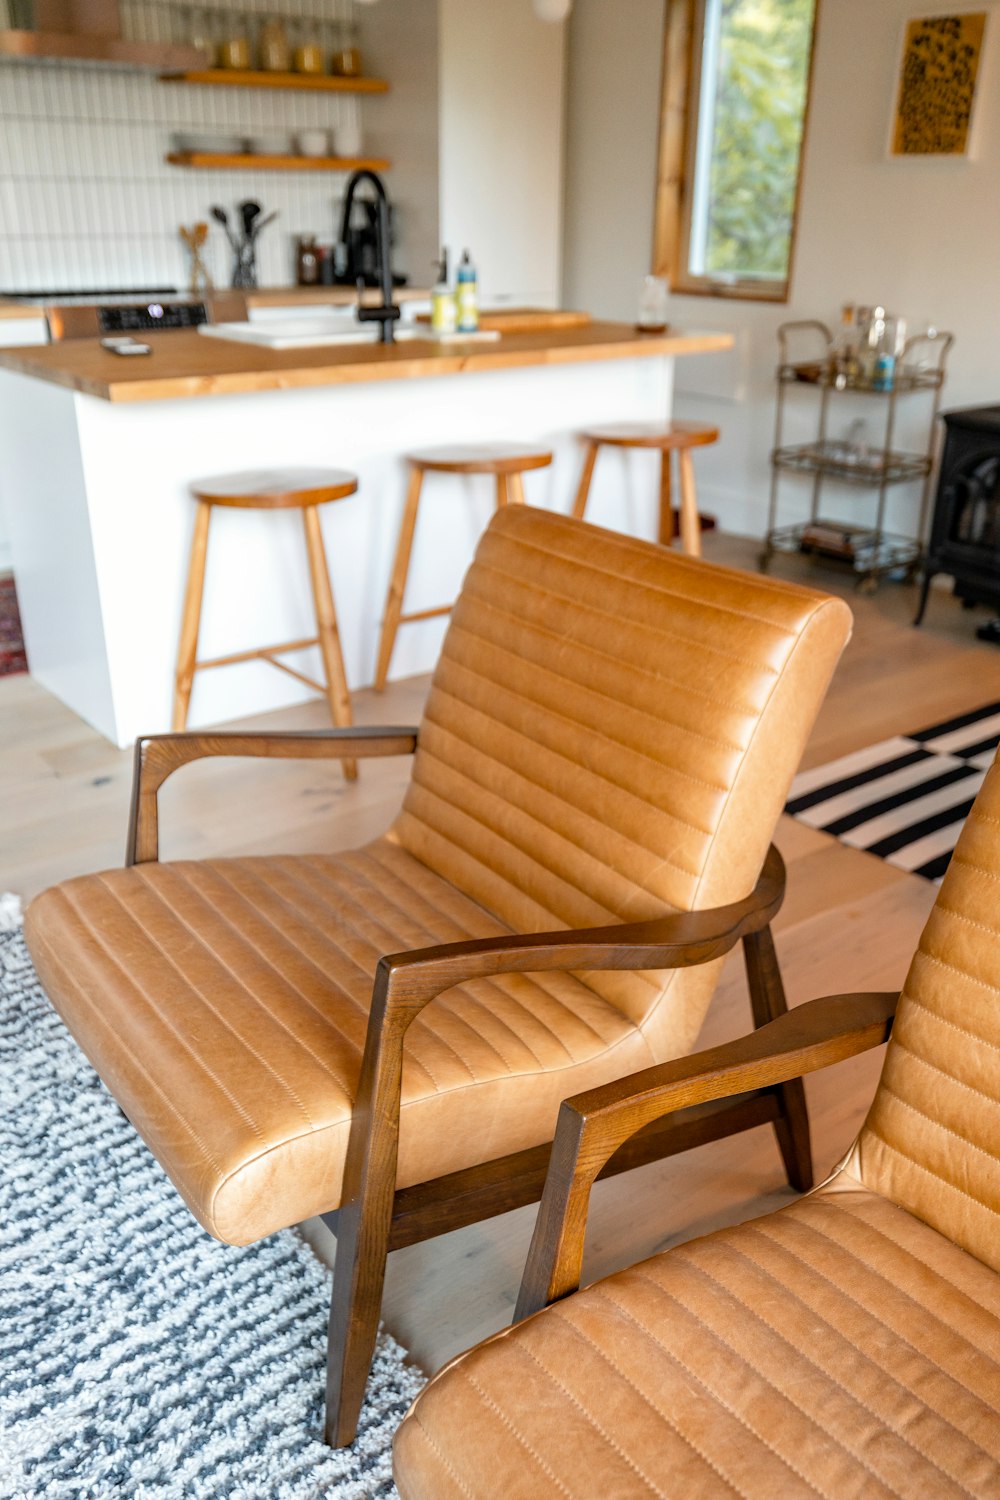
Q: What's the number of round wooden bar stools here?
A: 3